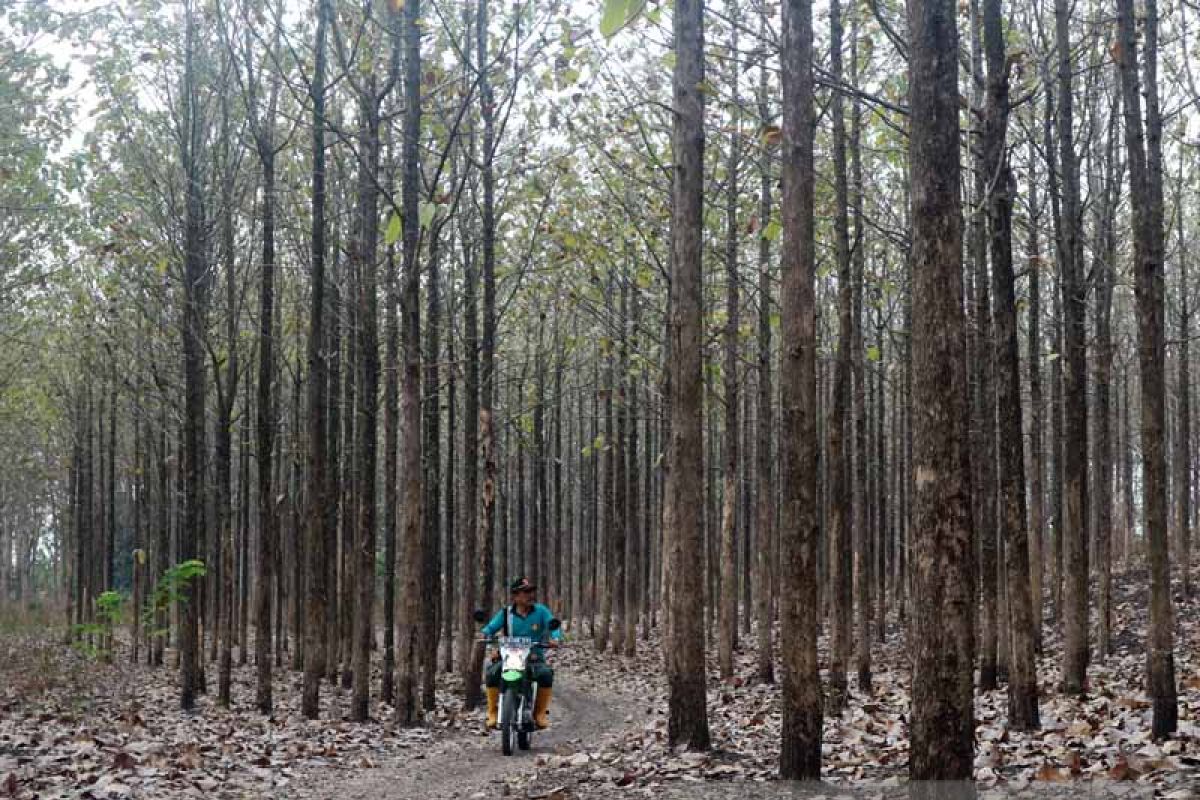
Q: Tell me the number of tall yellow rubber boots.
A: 2